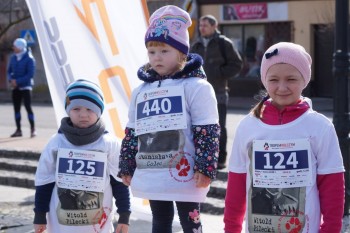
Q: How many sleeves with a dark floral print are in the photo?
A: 2